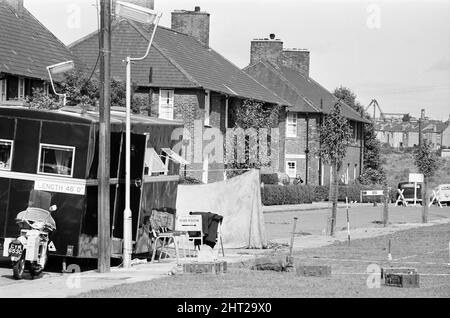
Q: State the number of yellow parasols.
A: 0